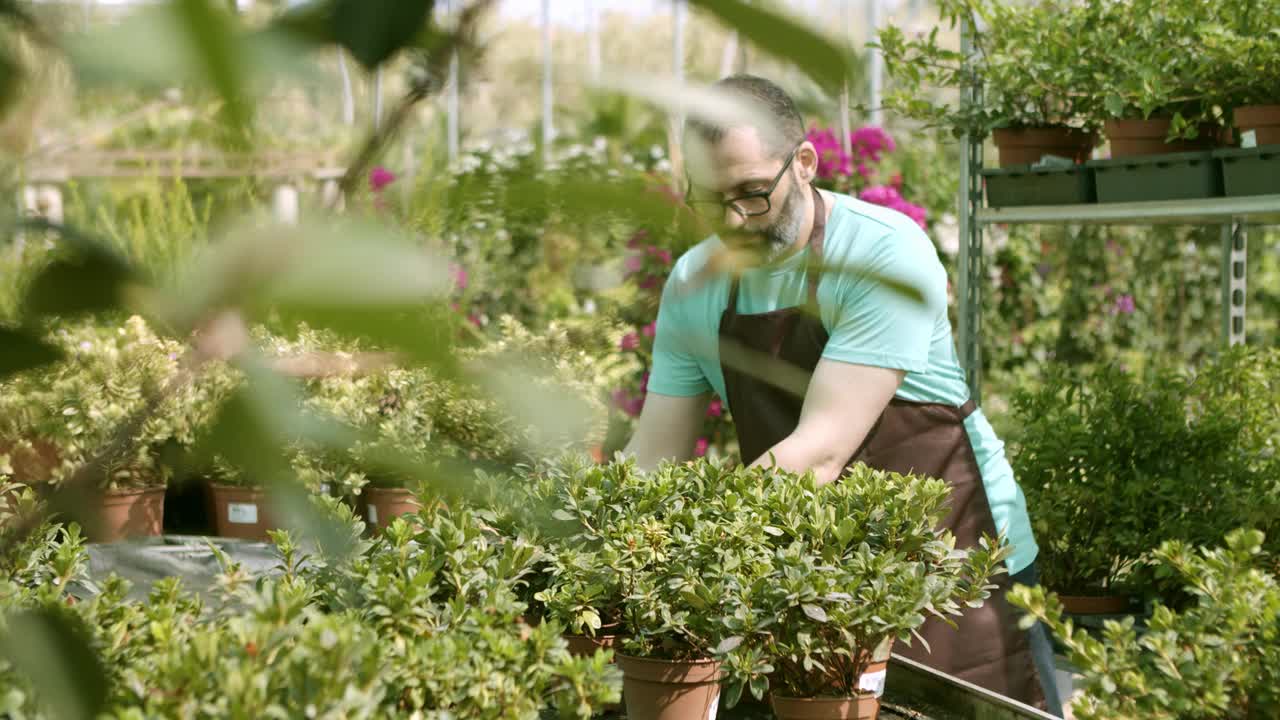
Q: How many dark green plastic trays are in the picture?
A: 3